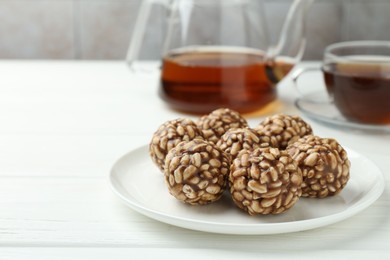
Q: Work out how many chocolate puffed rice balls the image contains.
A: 7